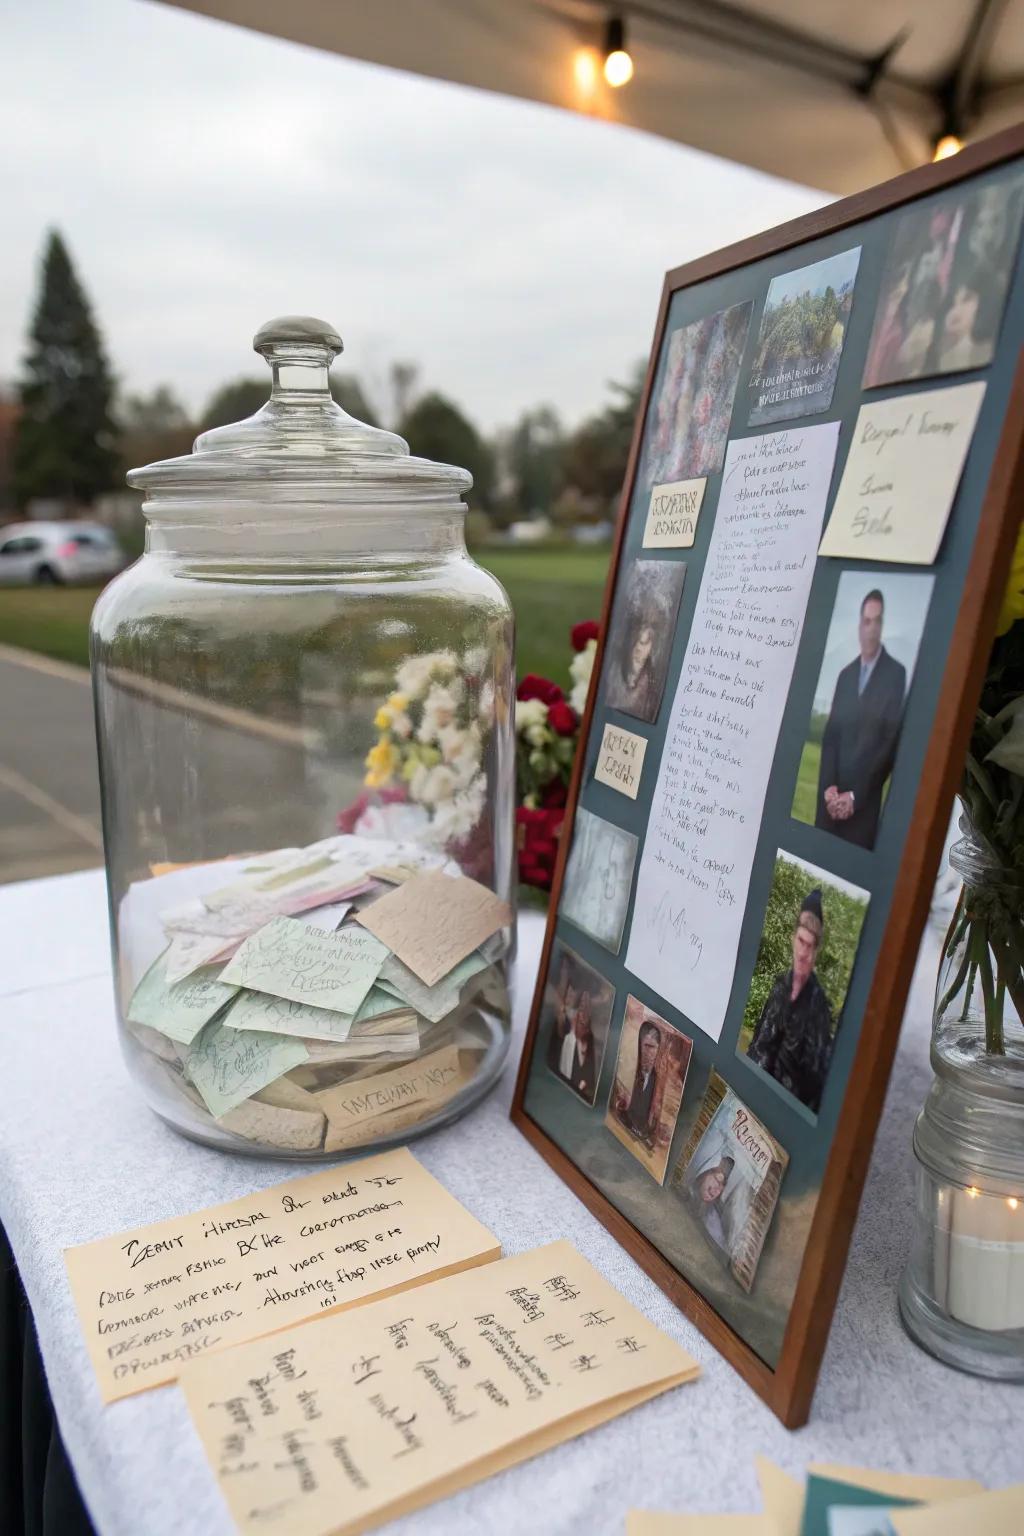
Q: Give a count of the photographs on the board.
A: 10